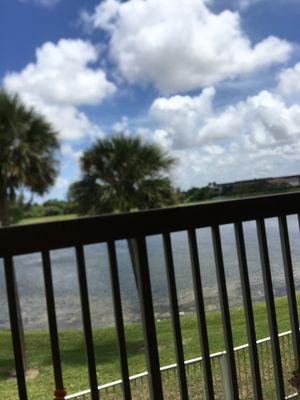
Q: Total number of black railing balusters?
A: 11